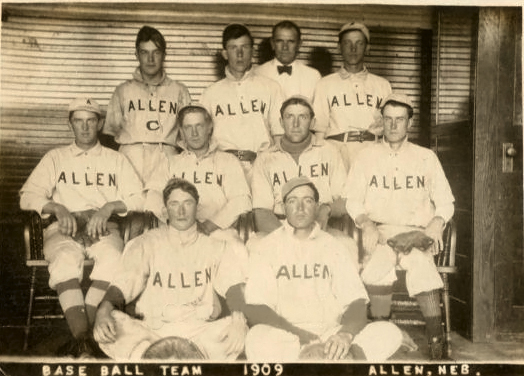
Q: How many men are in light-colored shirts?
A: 10